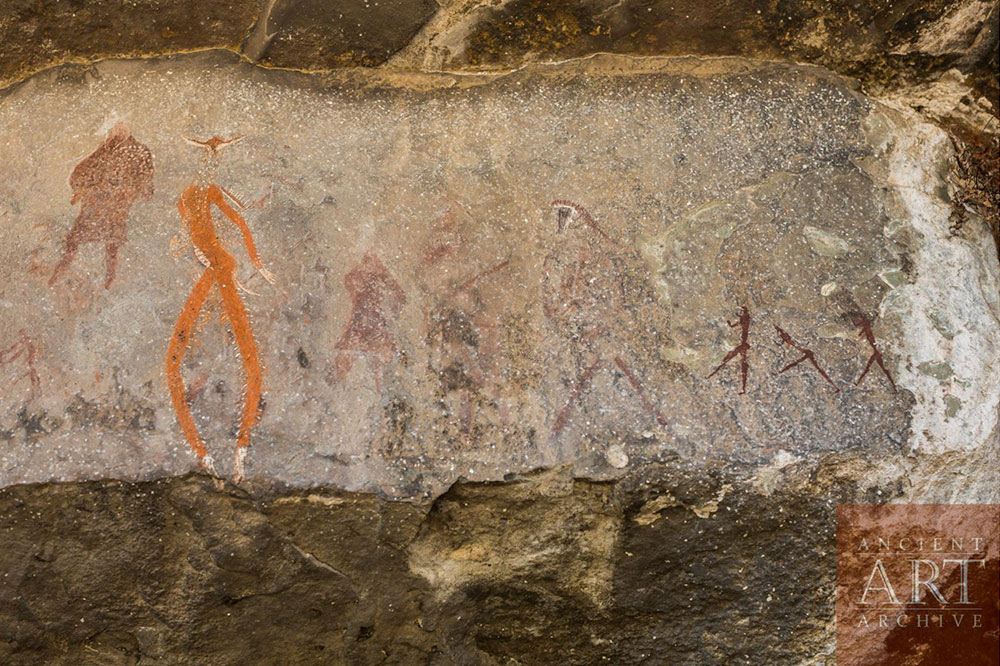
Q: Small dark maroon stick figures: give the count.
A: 3